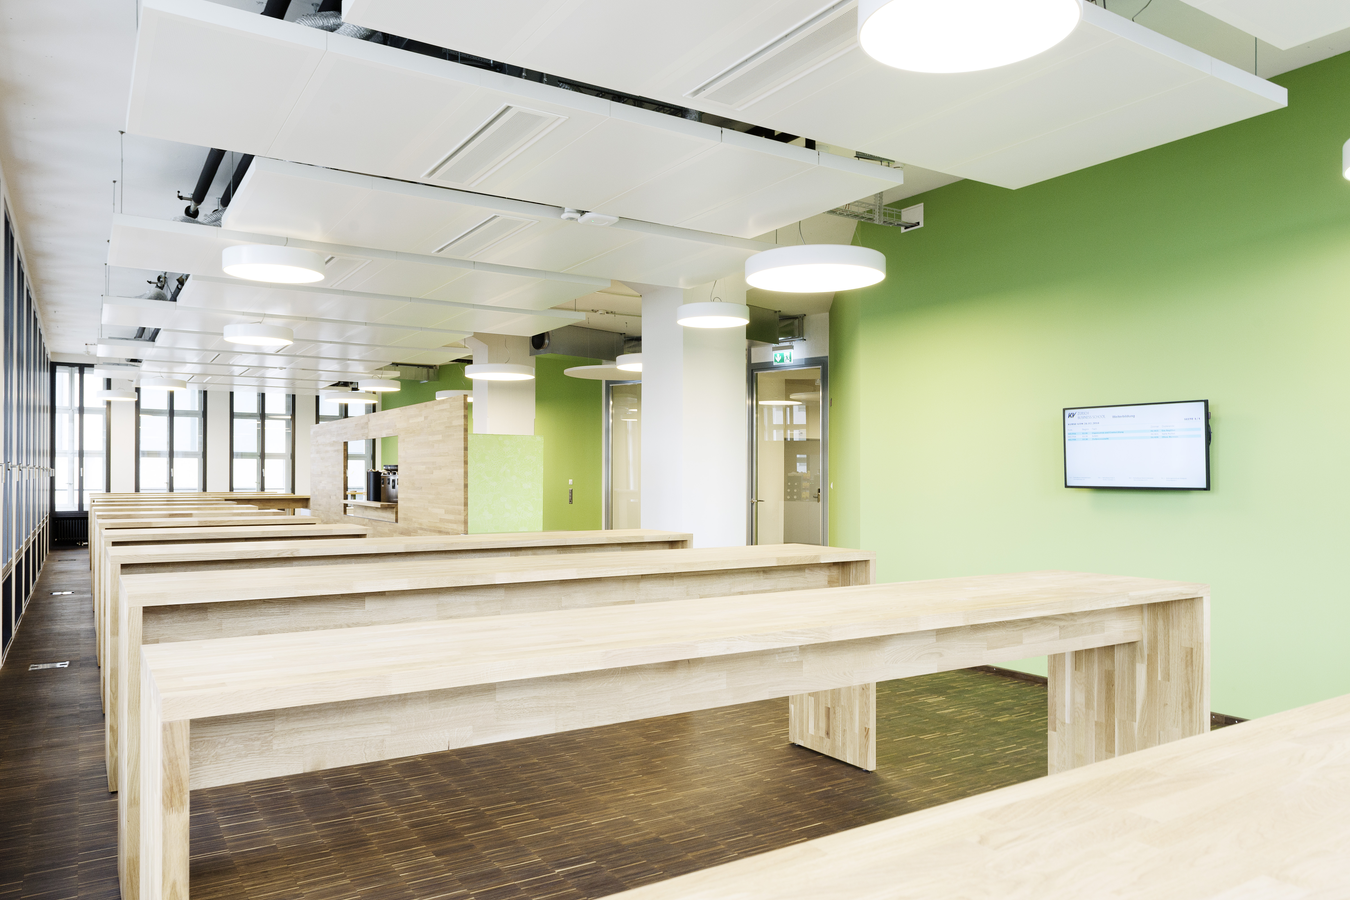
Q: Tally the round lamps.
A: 13